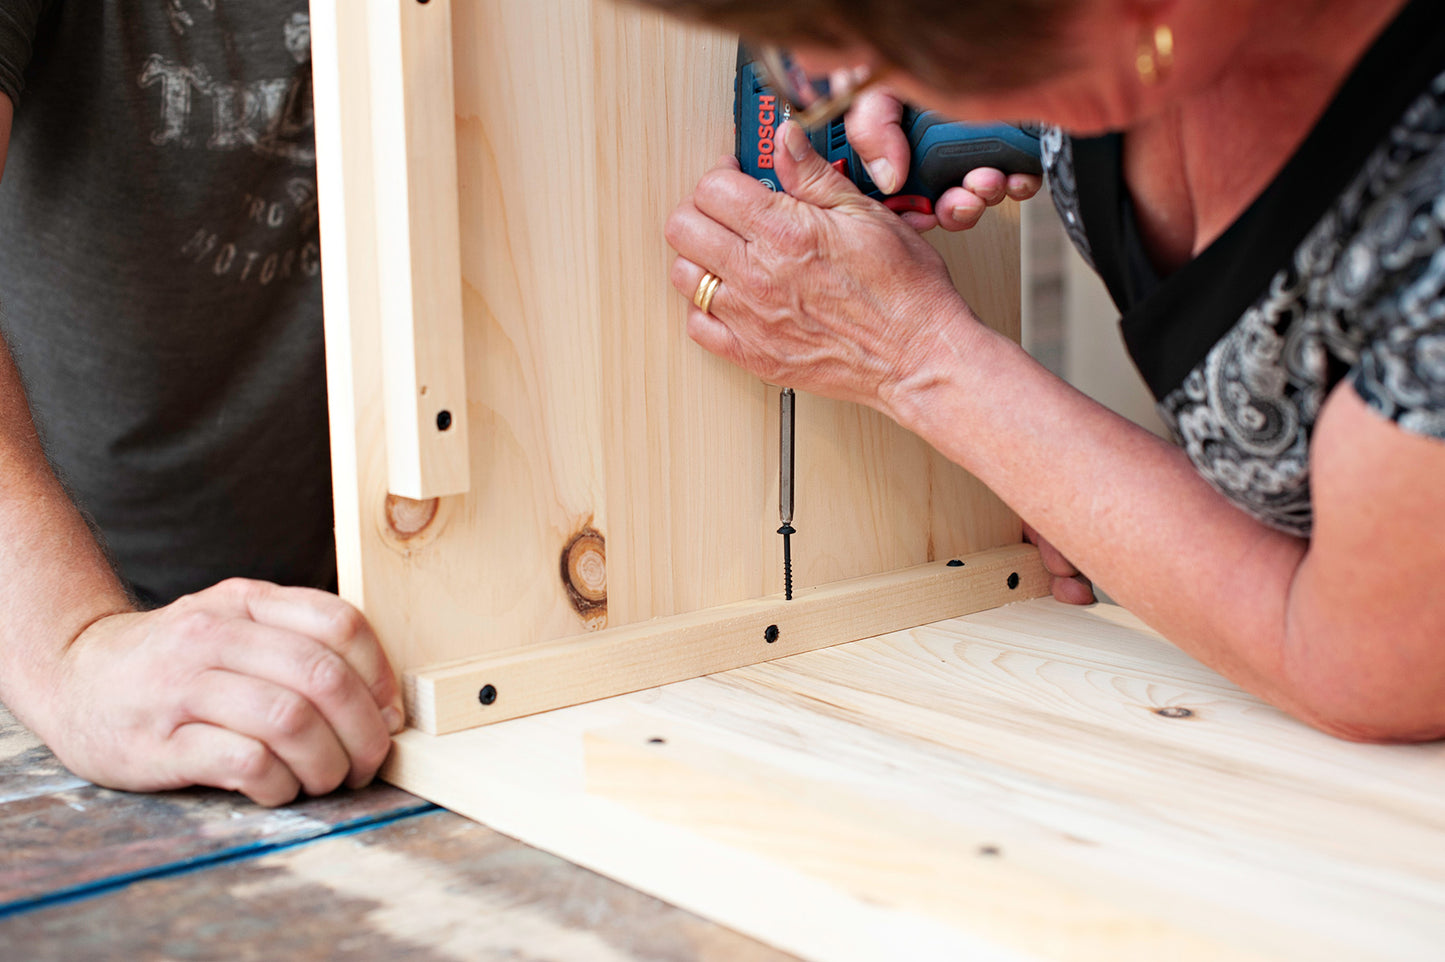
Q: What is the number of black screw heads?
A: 9